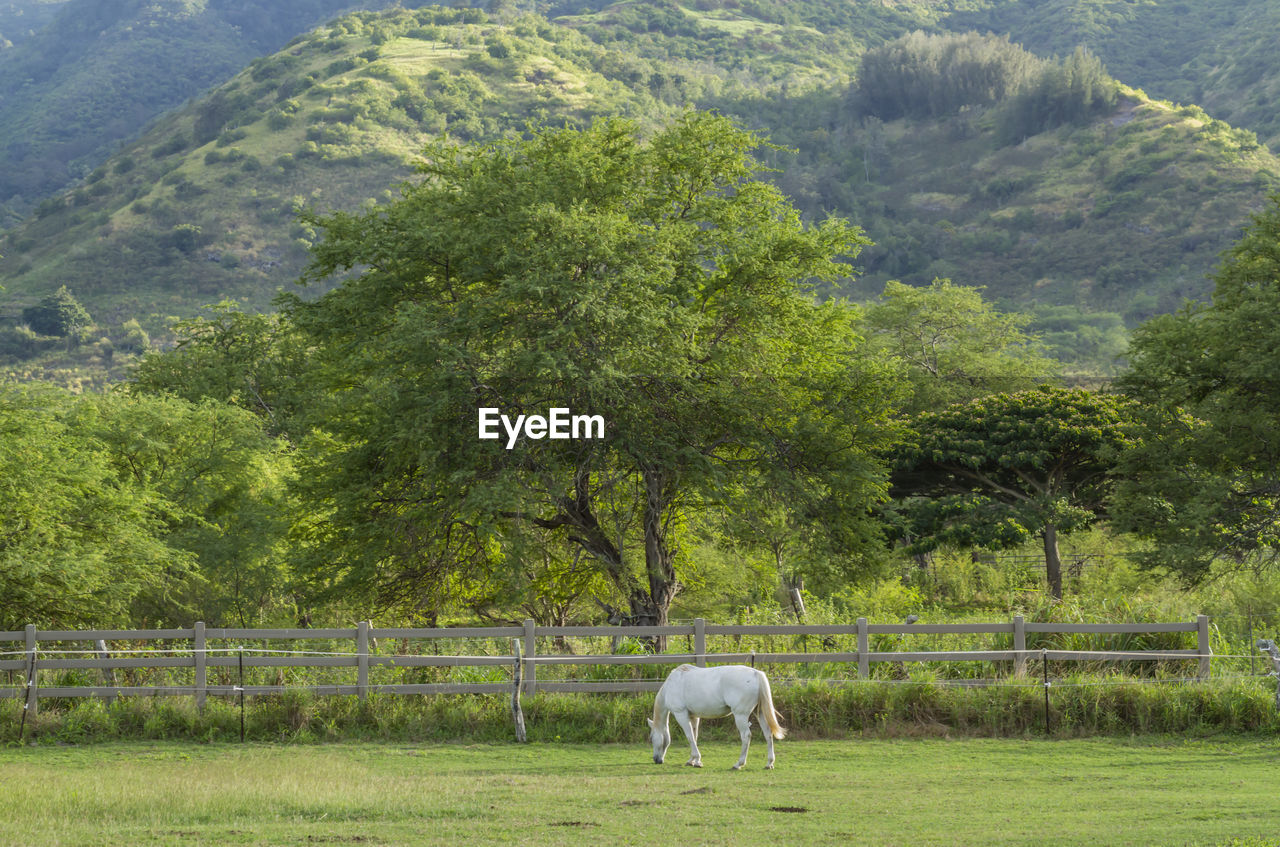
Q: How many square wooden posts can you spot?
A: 8